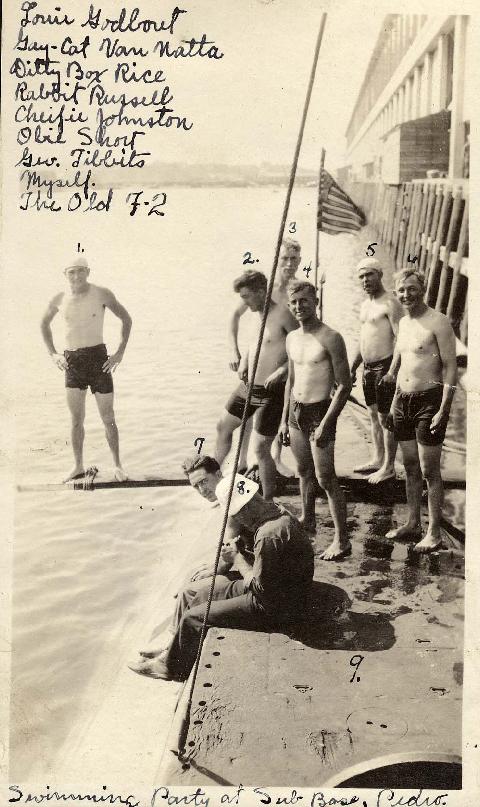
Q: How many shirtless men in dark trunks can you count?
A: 6